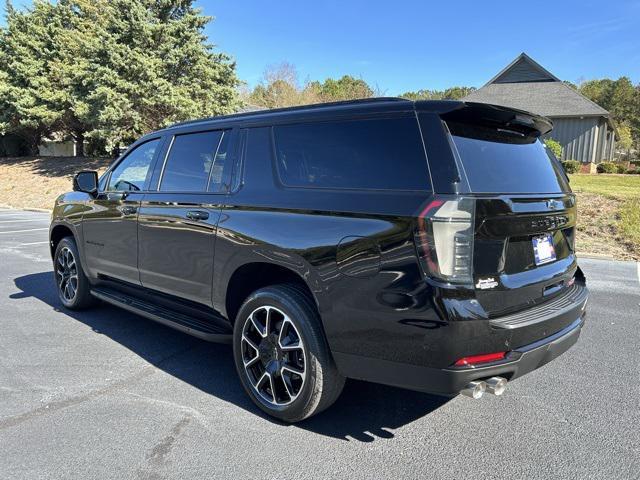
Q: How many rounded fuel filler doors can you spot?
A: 1